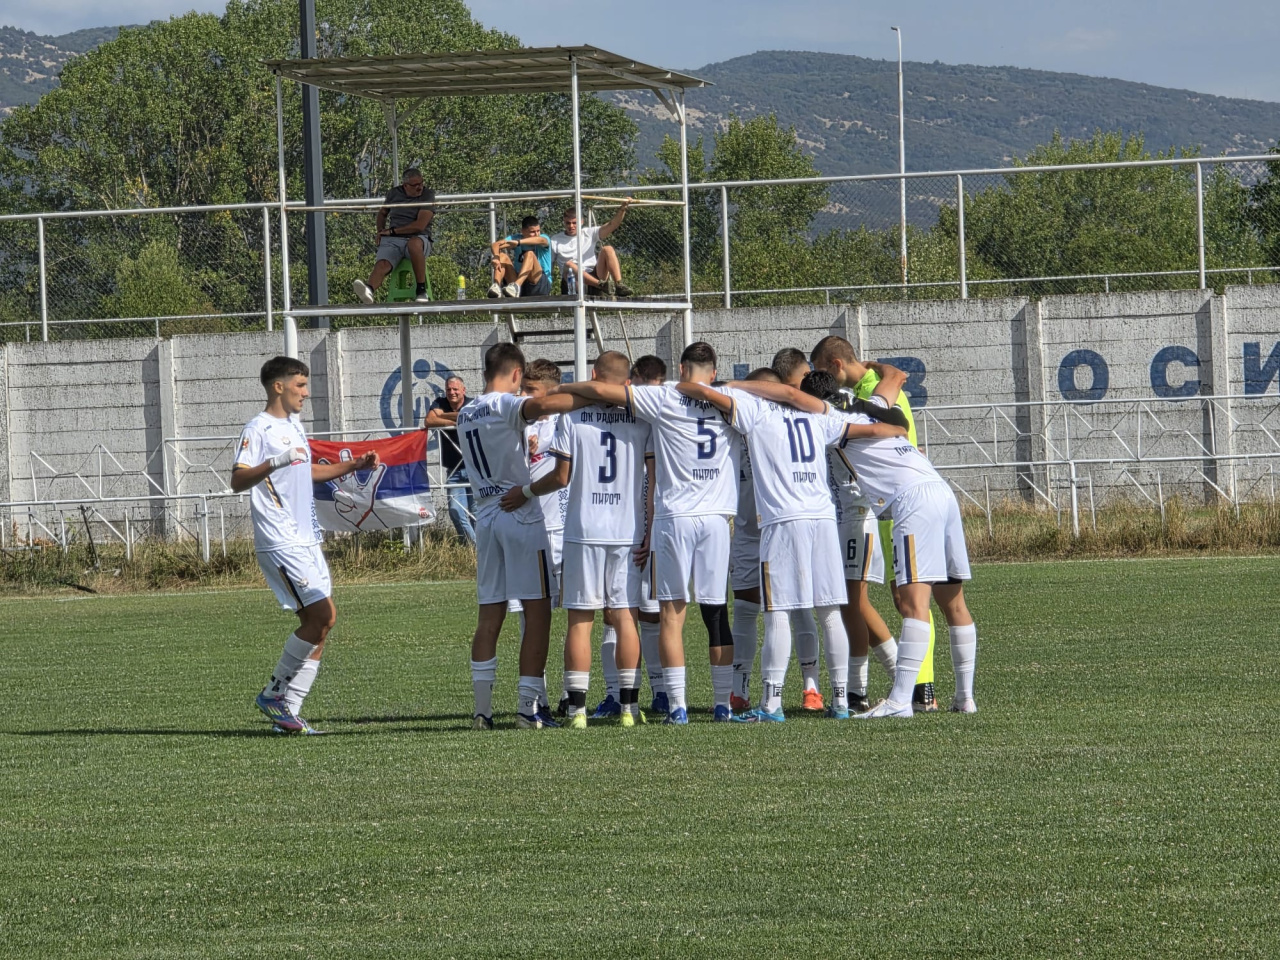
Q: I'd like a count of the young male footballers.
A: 11